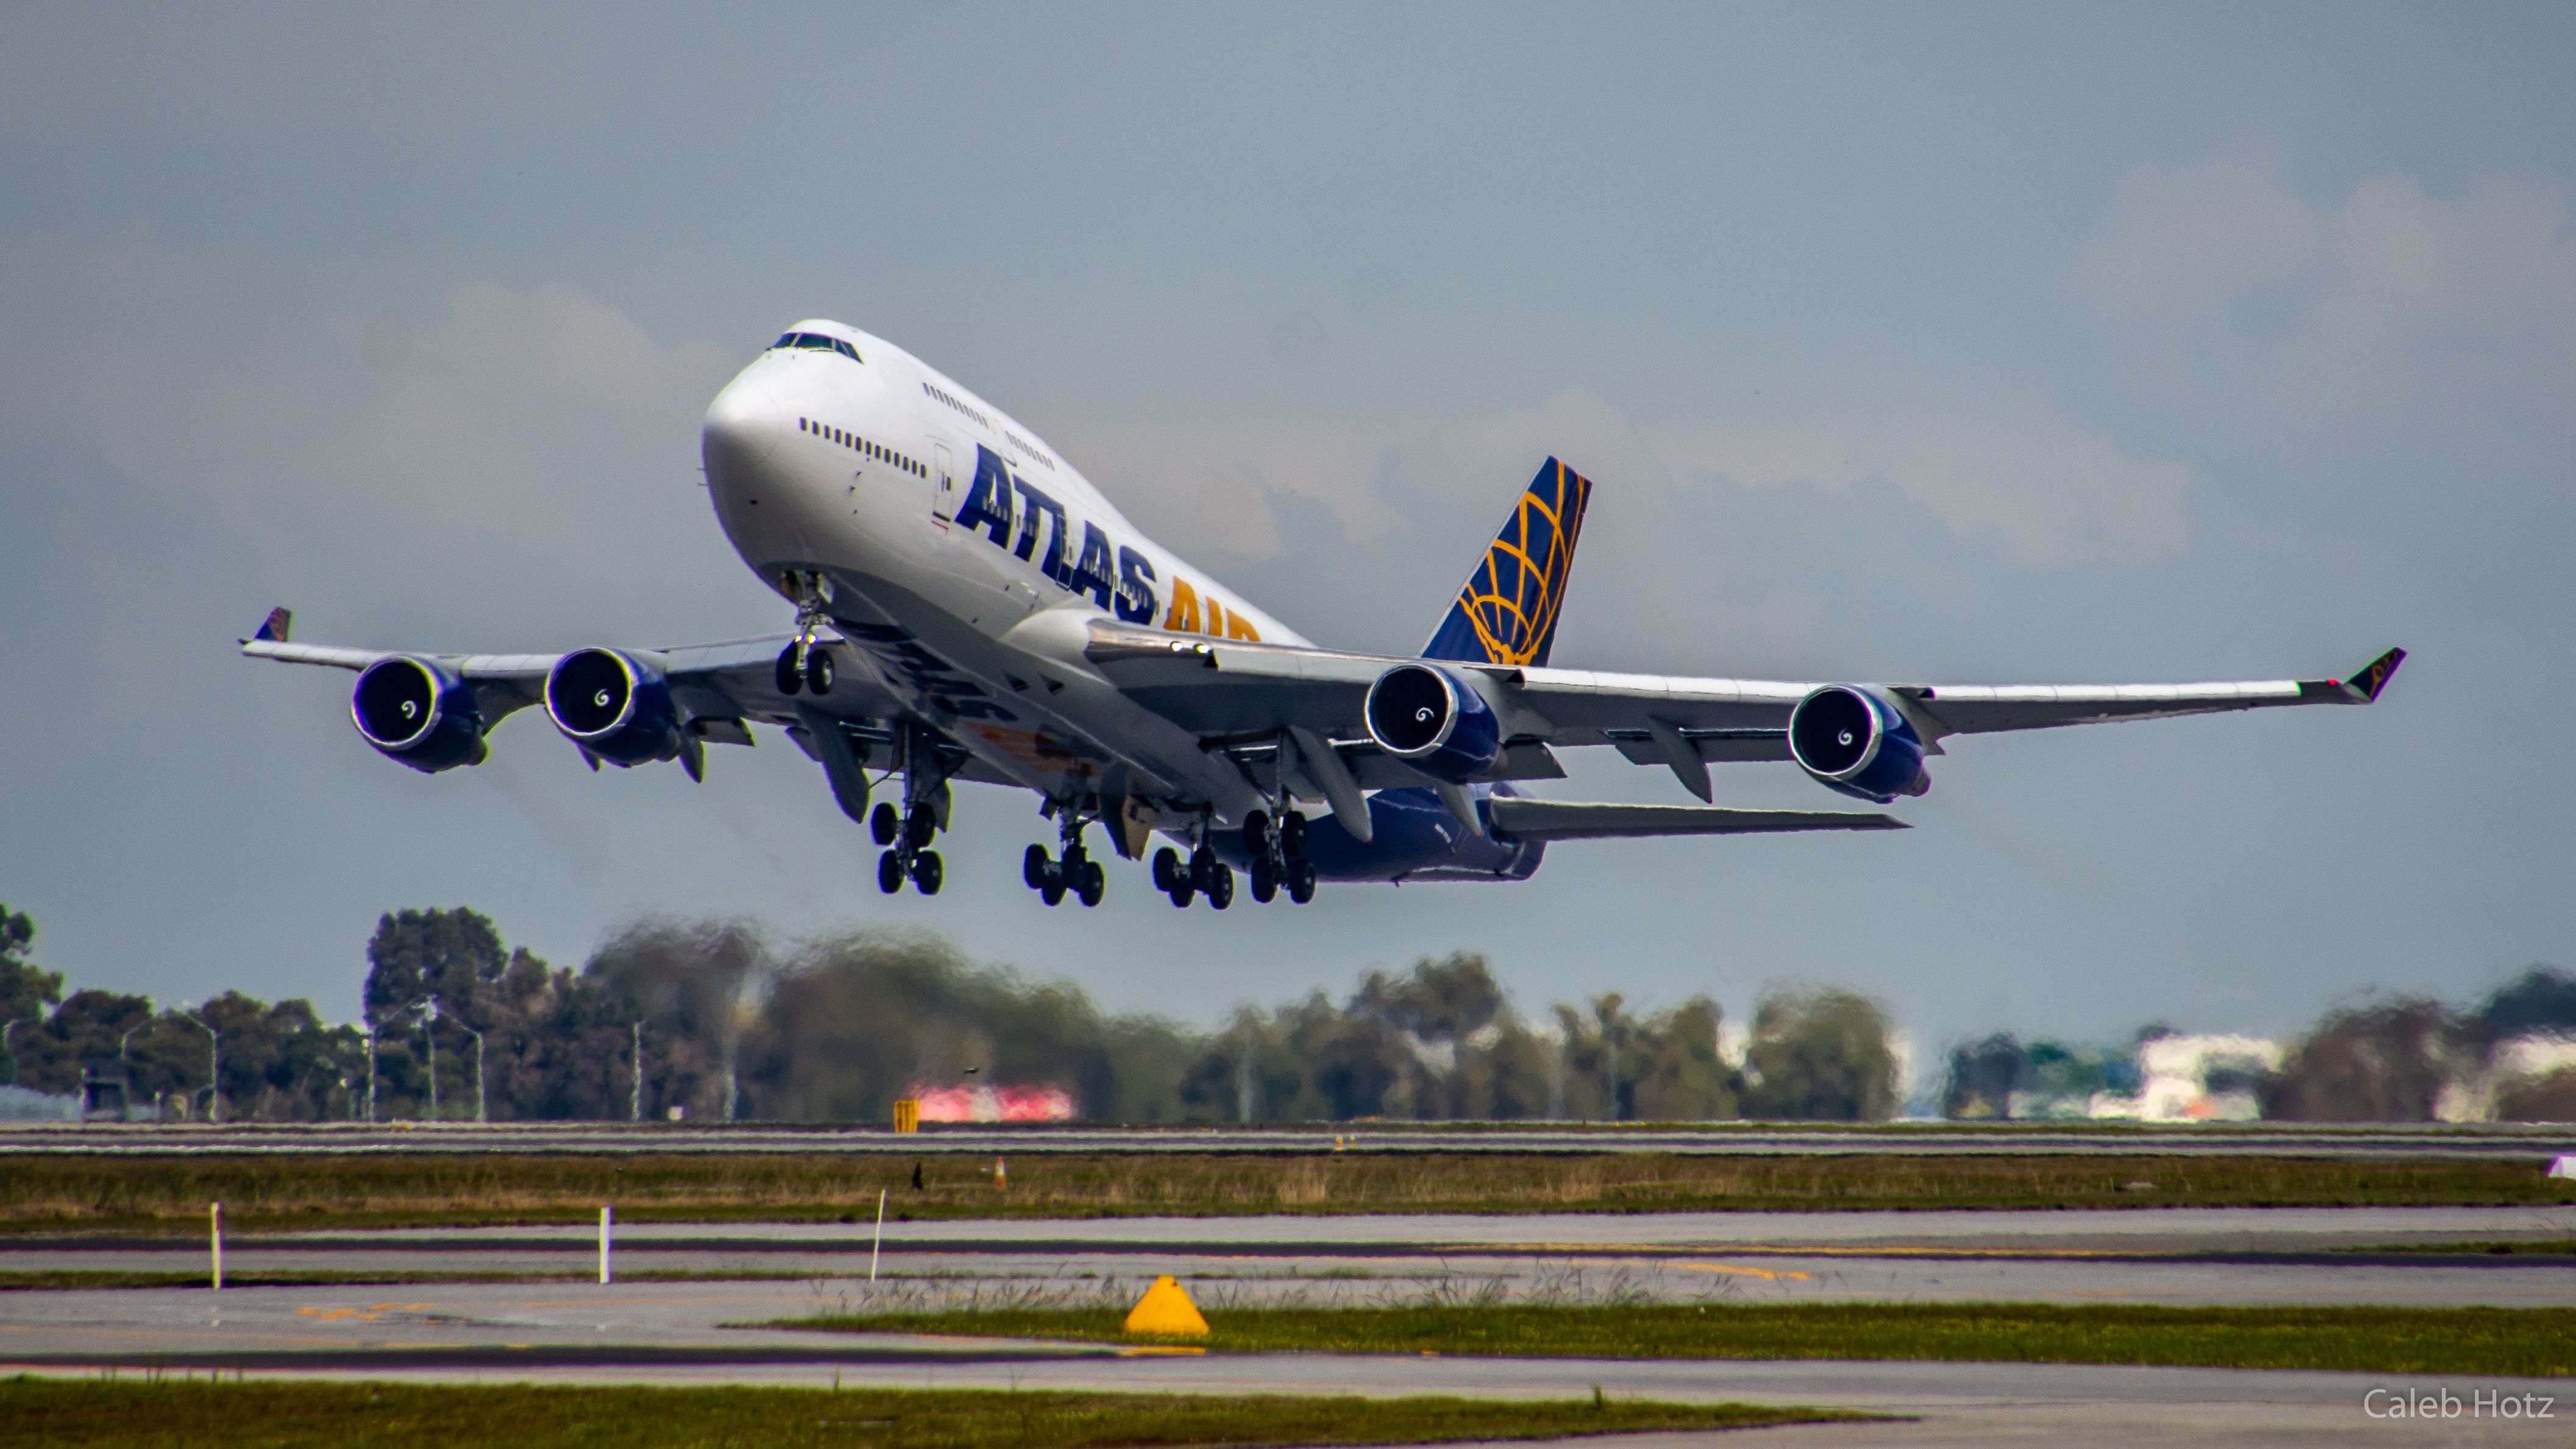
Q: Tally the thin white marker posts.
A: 3